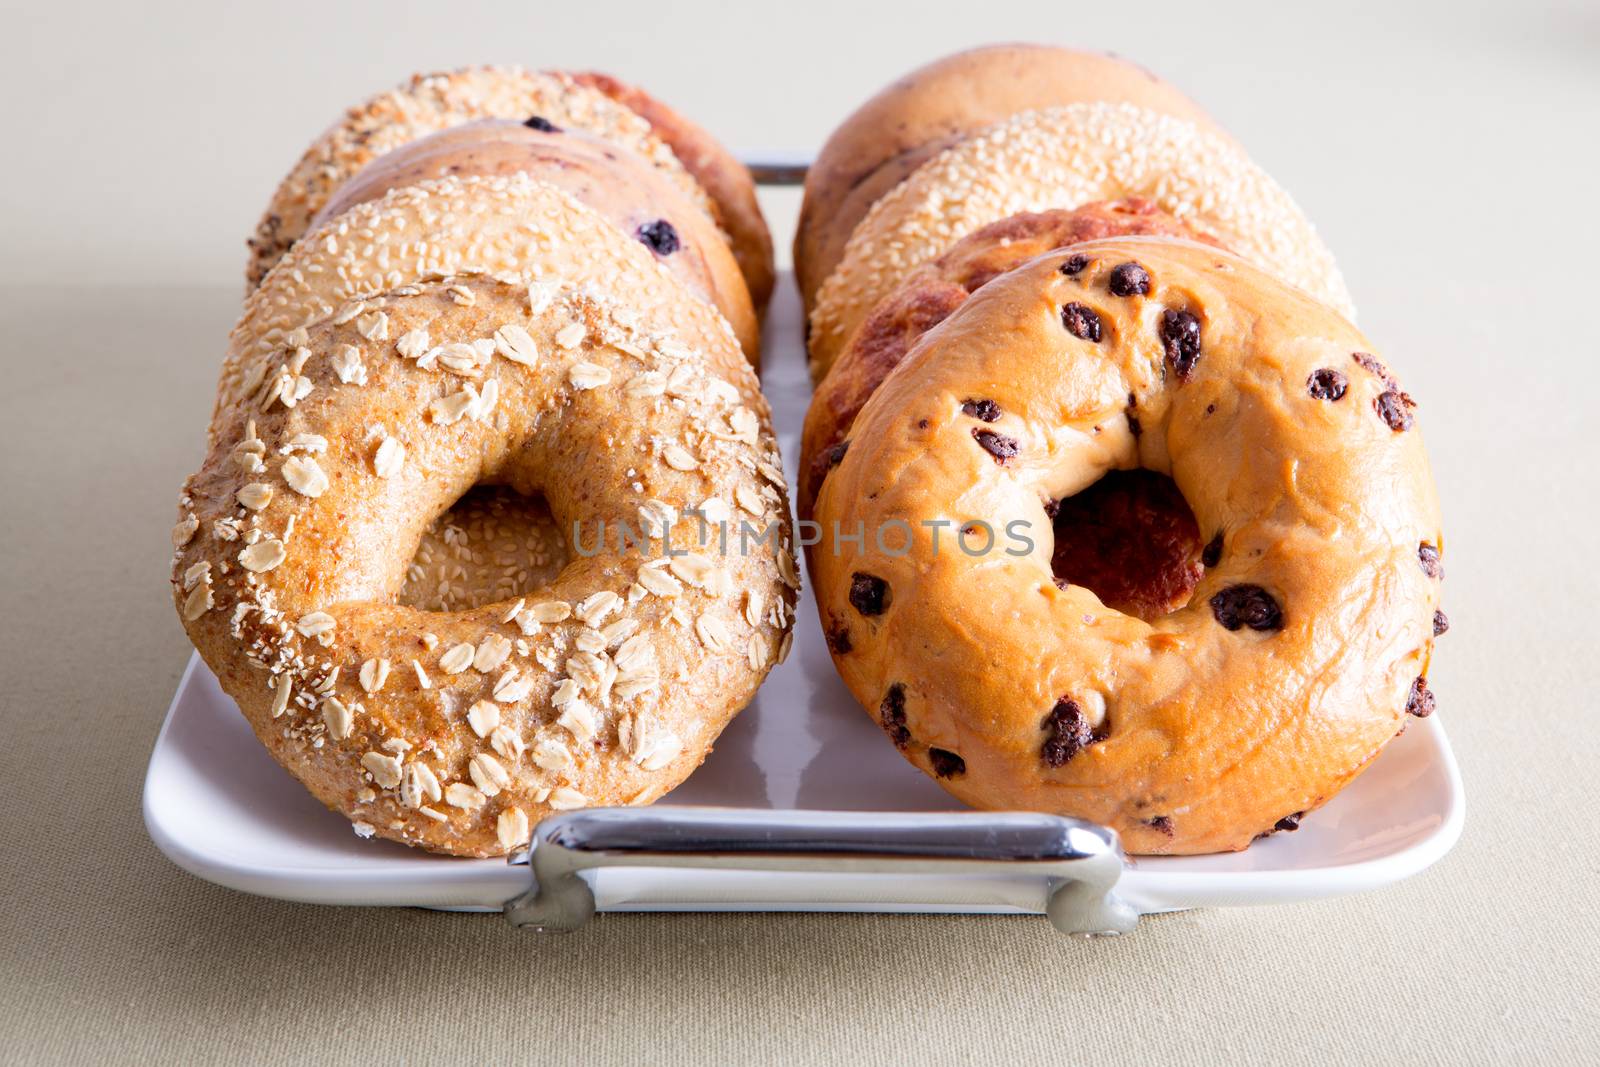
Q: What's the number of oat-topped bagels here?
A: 1